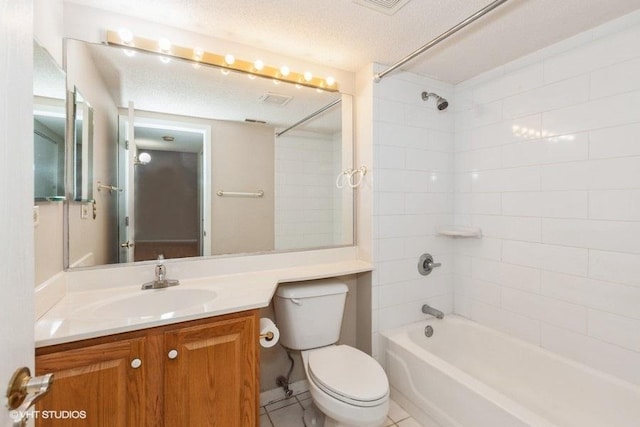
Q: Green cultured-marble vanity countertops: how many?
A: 0